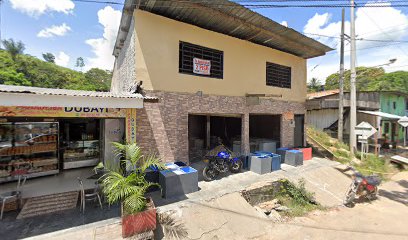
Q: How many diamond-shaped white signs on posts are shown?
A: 2